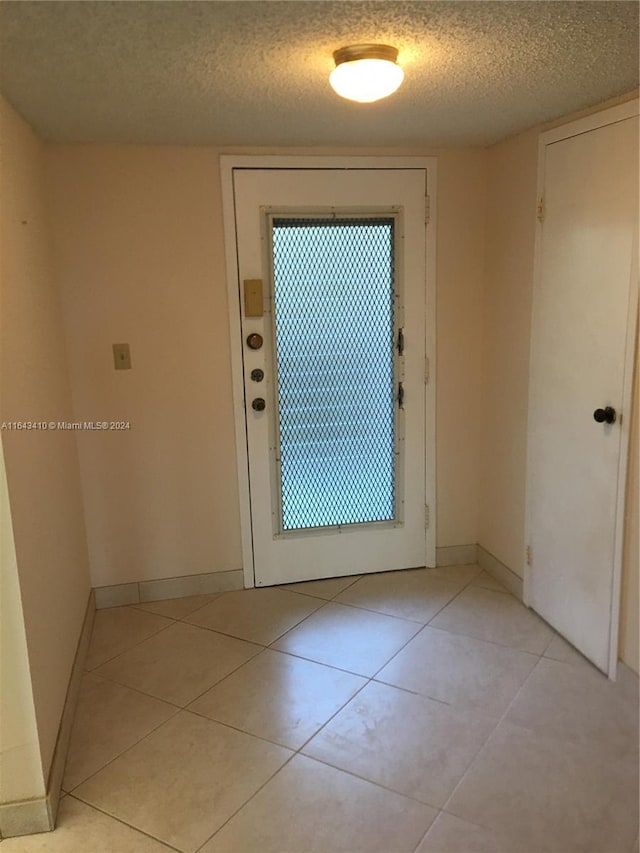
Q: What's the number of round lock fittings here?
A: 3